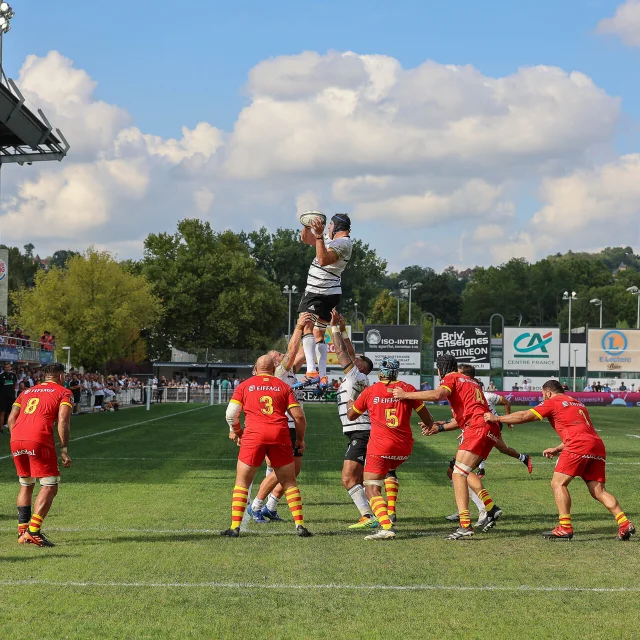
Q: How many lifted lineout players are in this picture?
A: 1